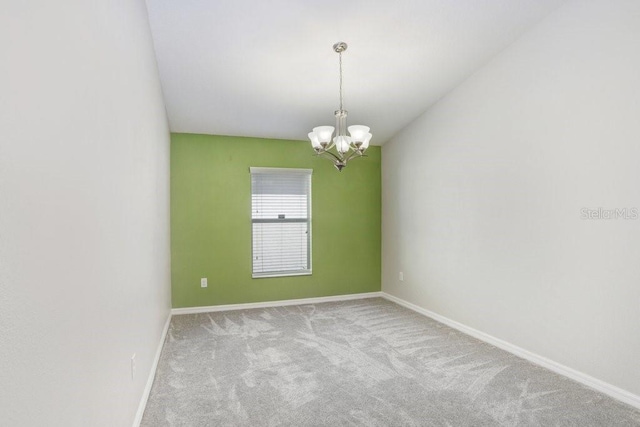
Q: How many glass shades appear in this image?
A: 5